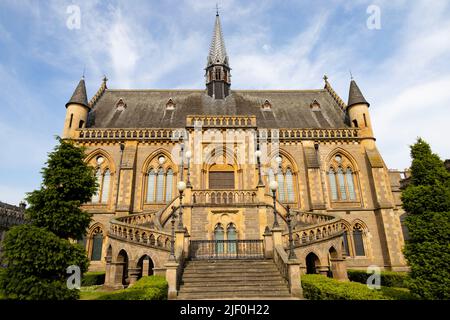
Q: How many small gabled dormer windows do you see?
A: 4